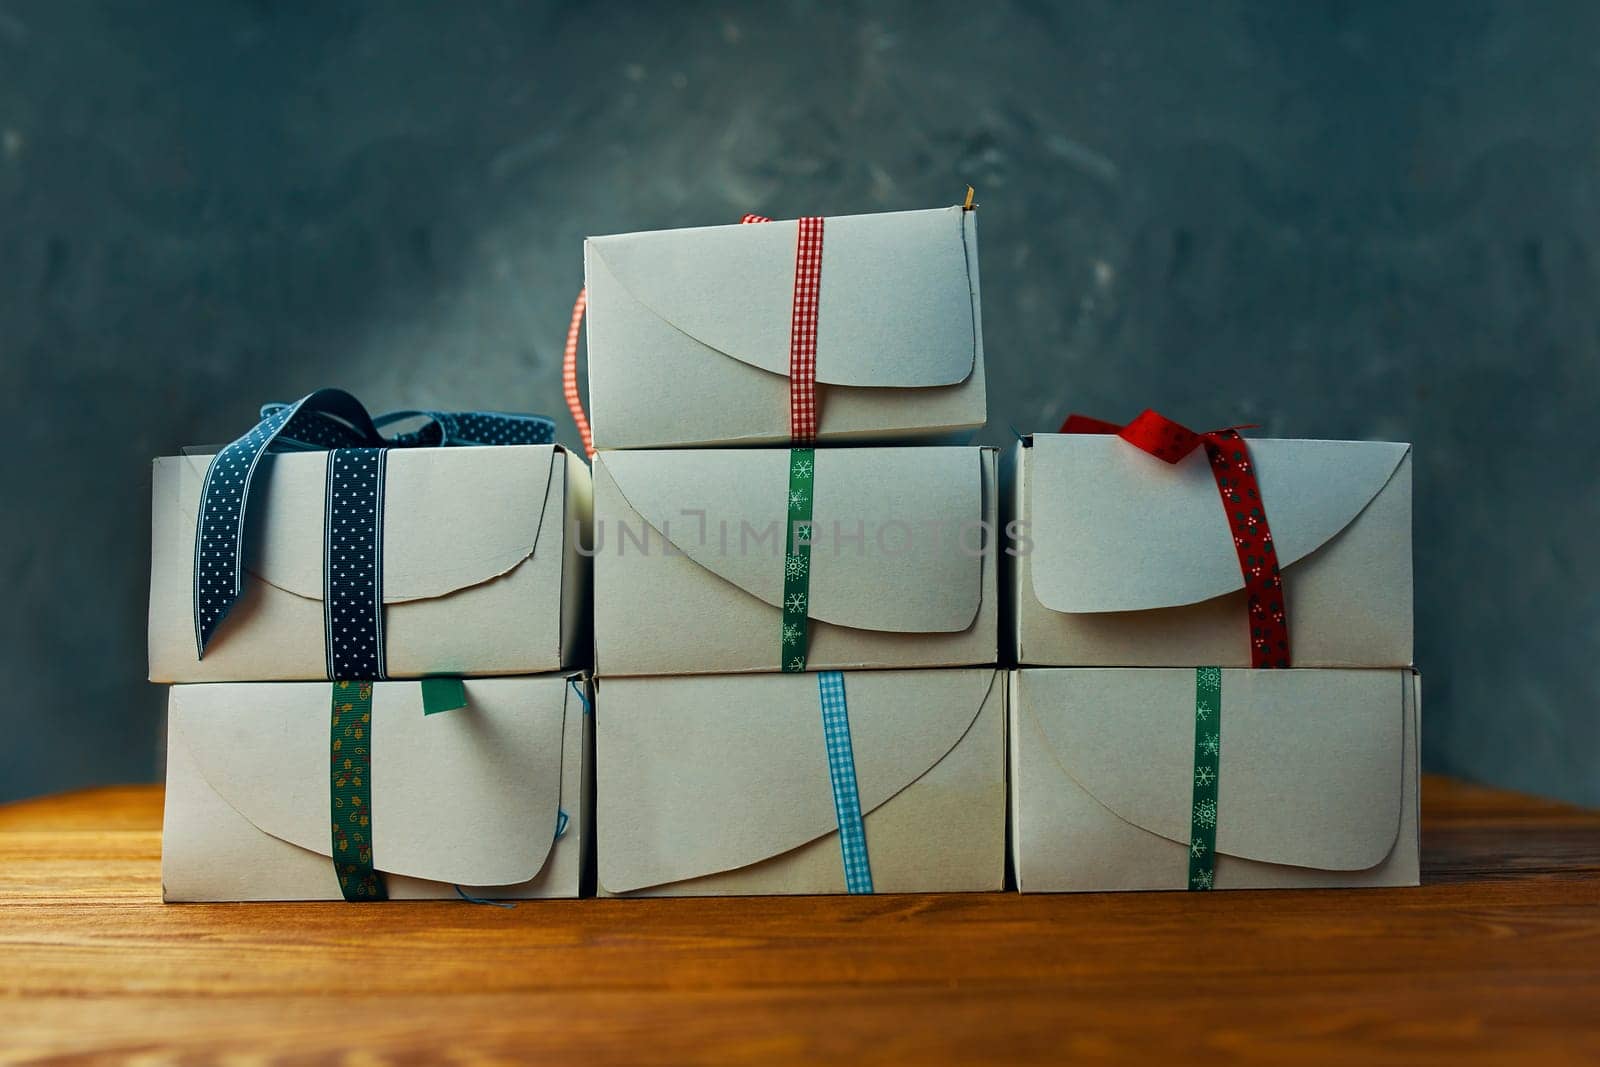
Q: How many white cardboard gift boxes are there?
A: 7